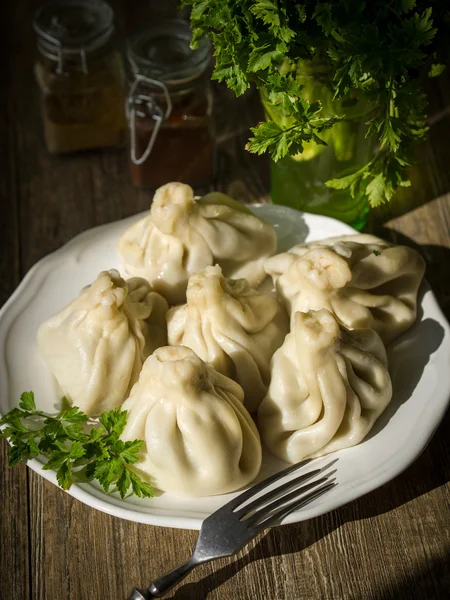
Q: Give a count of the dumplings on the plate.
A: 6